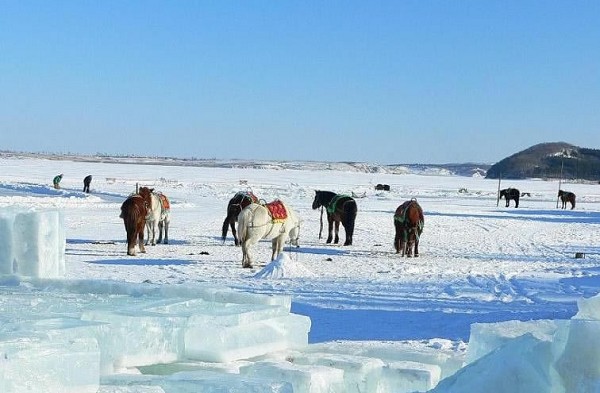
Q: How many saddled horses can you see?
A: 5